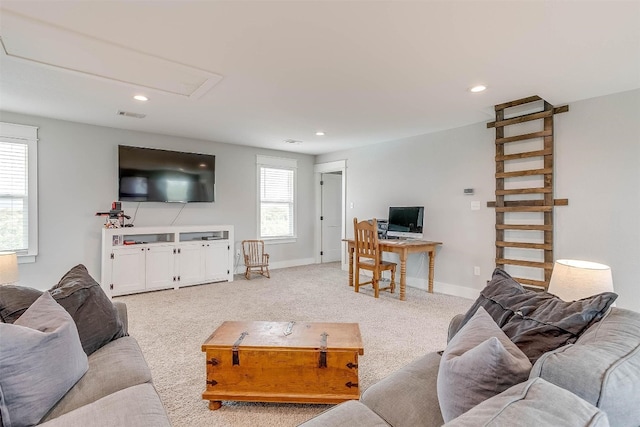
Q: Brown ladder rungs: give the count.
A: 11